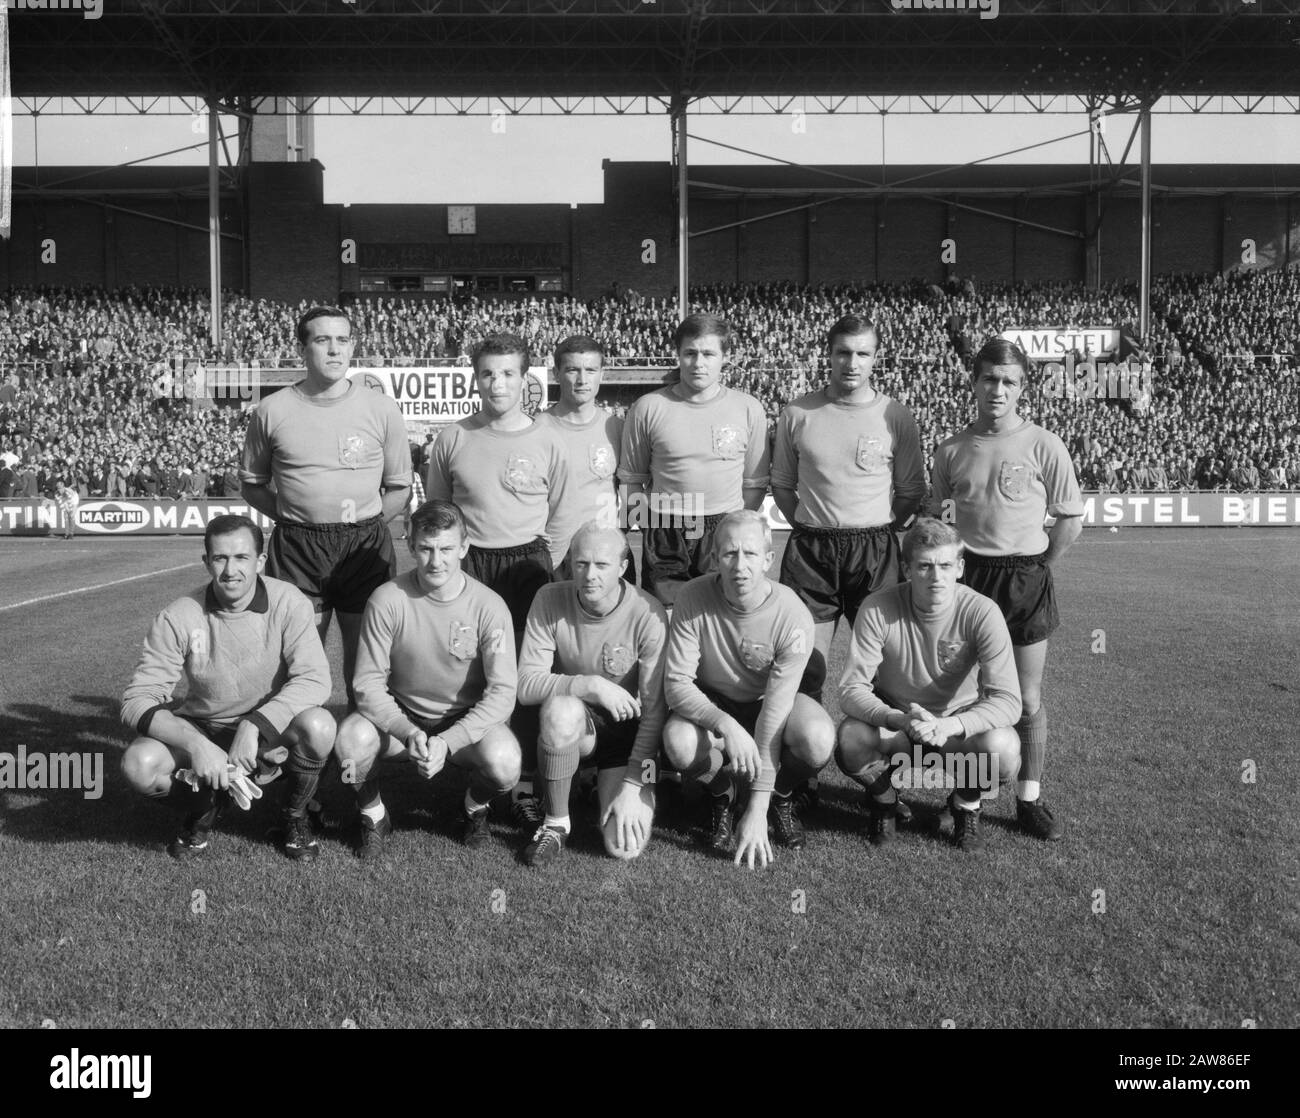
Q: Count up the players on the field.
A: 11